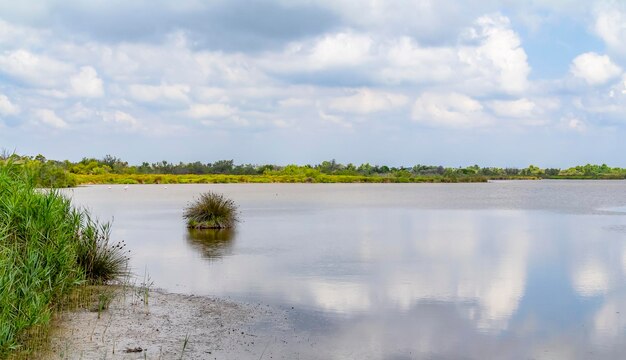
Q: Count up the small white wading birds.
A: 3